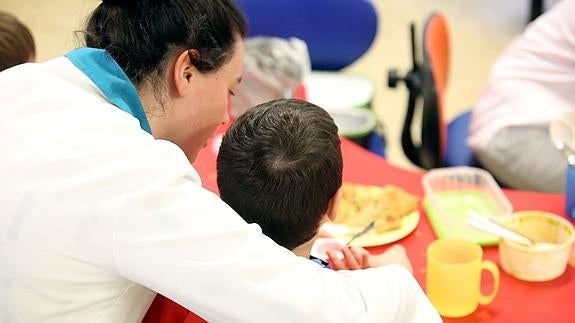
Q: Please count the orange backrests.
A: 1